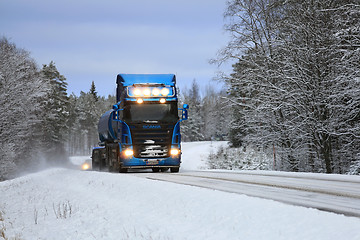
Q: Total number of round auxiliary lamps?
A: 4